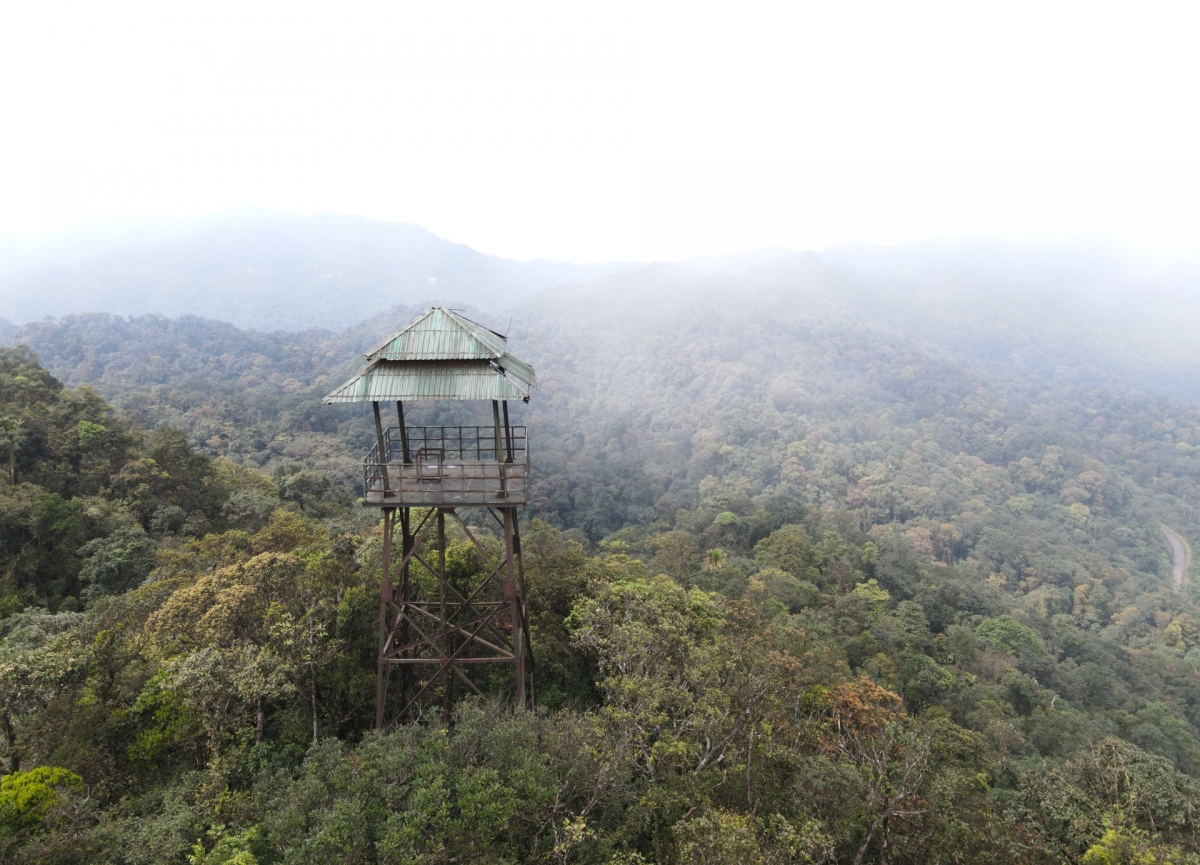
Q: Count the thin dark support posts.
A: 4